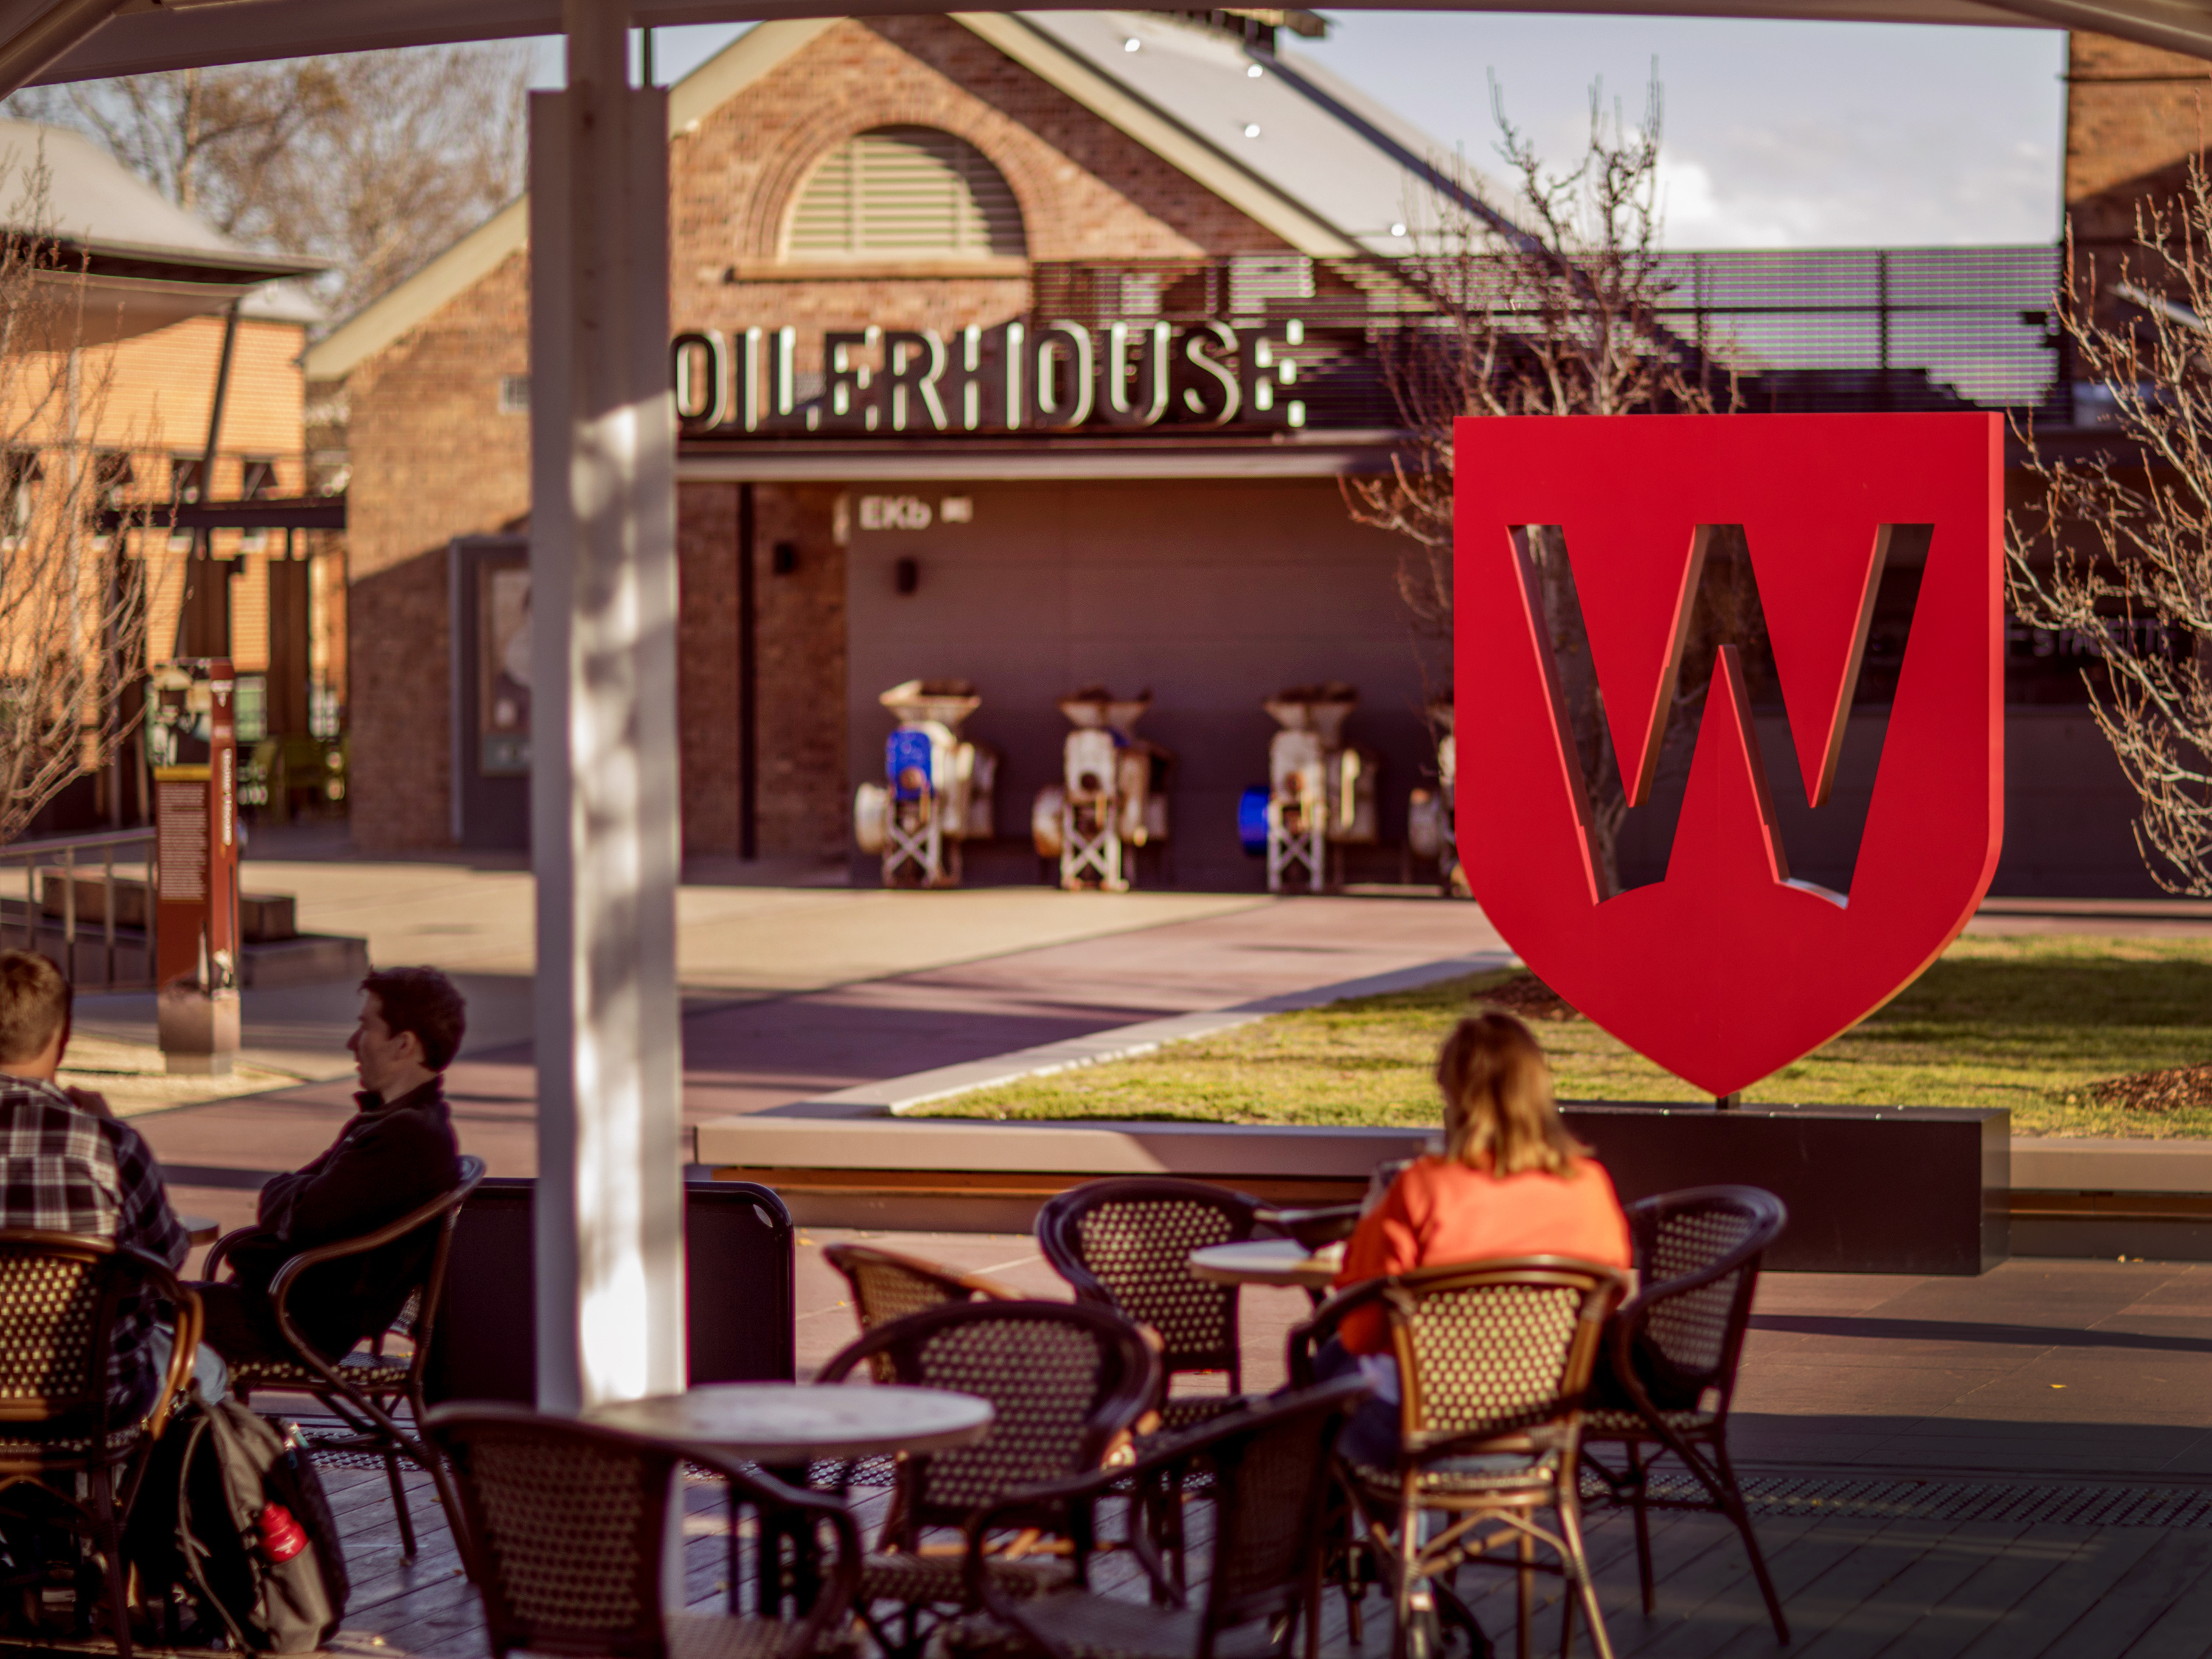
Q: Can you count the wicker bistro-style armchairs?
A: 9